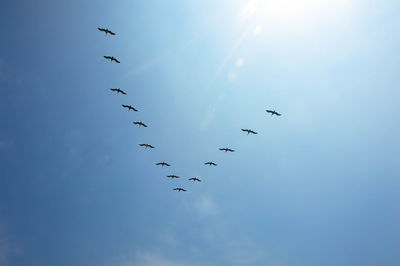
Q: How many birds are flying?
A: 14